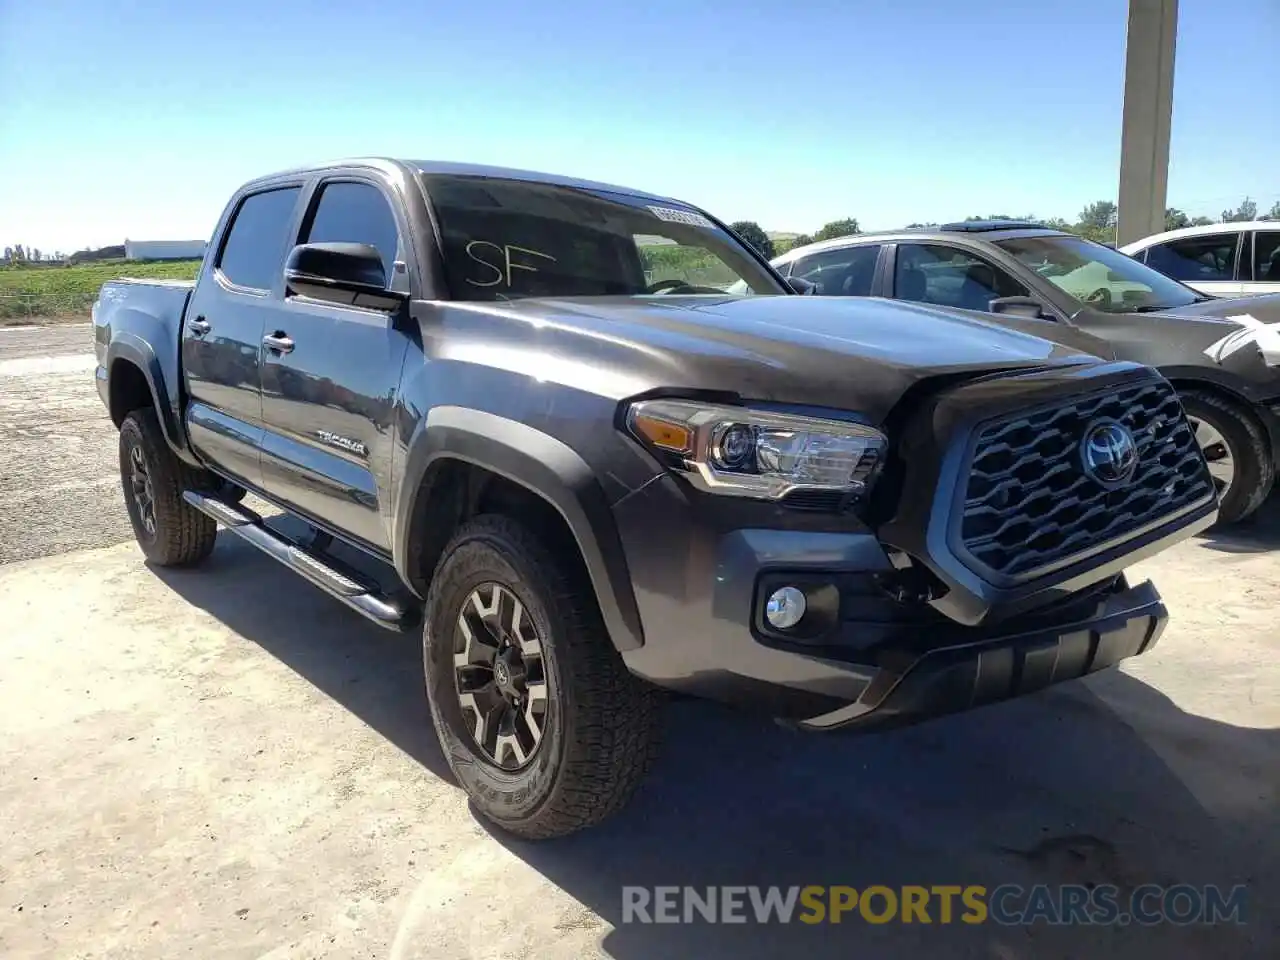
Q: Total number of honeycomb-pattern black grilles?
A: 1